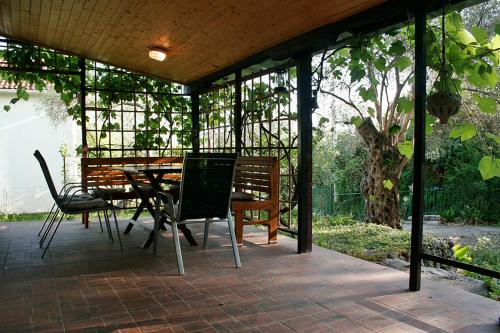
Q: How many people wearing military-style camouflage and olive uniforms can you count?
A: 0